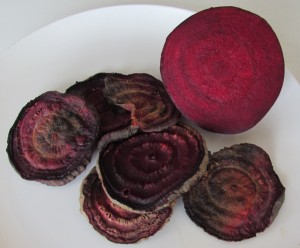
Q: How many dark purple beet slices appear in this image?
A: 6